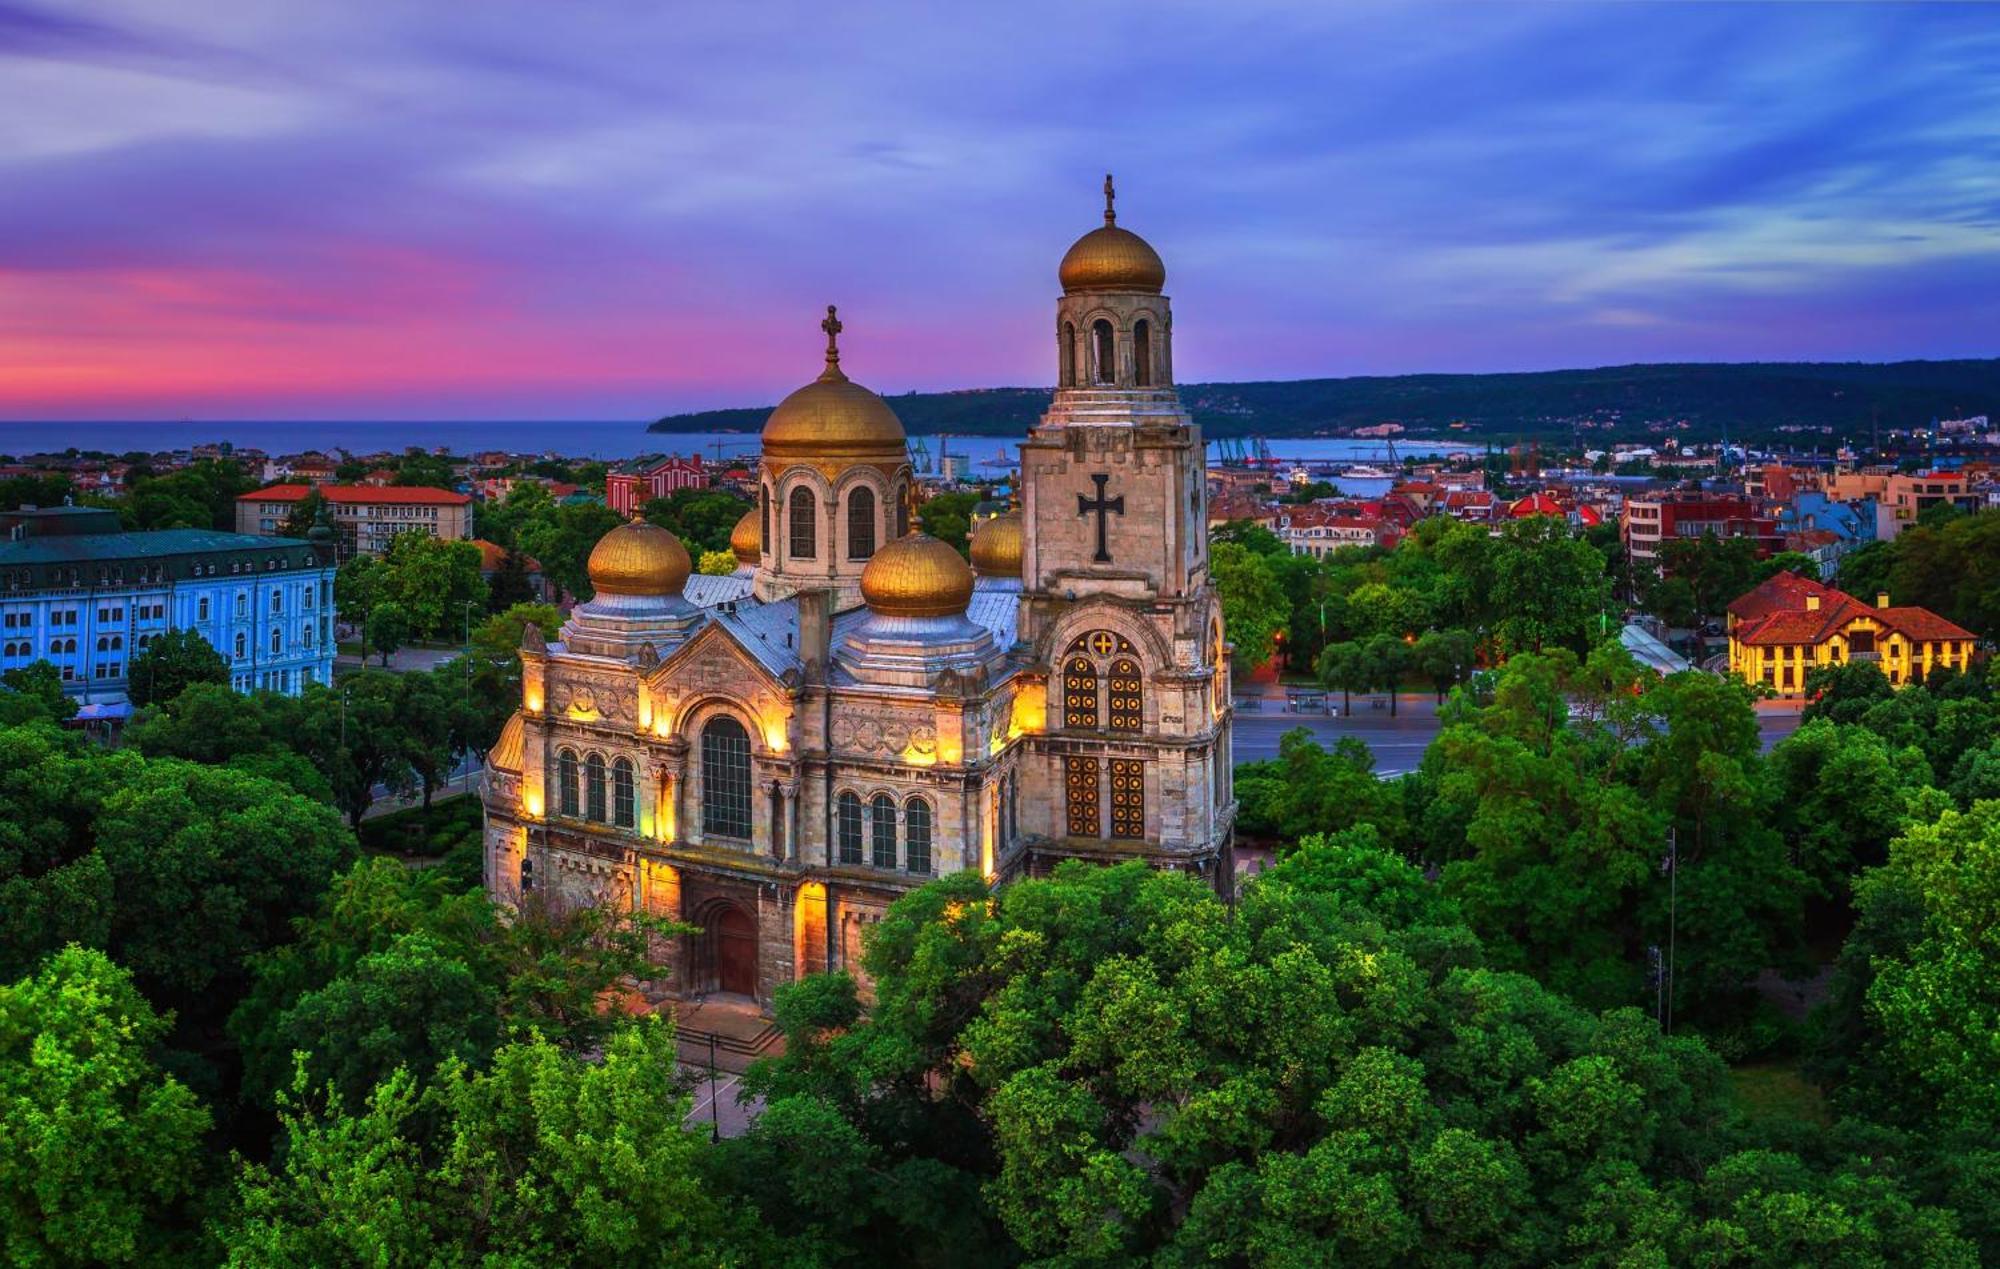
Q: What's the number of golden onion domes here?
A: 6